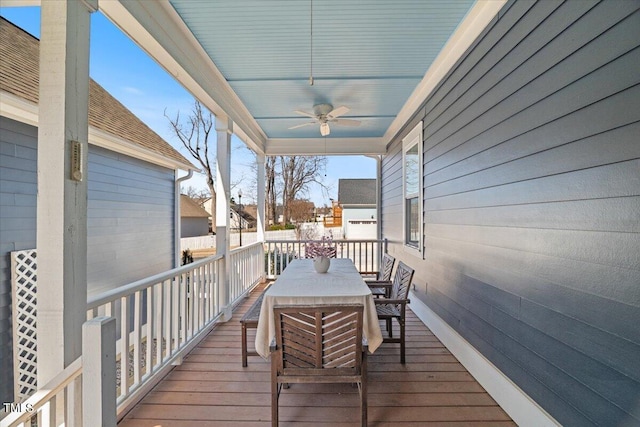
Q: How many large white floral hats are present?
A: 0